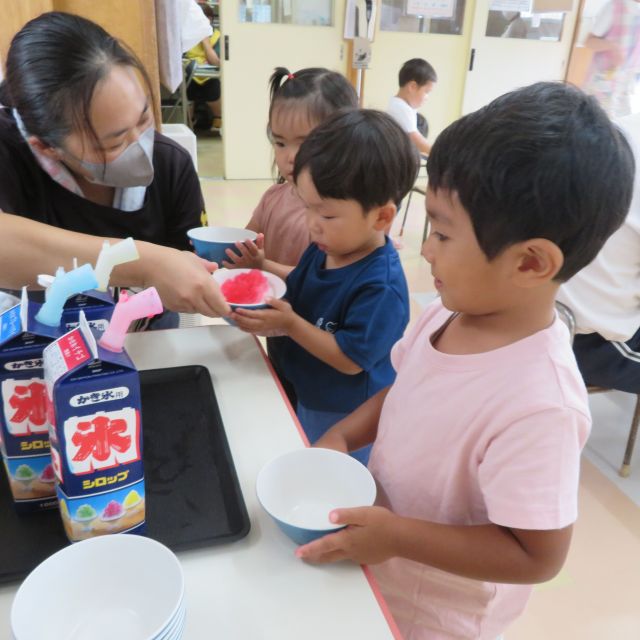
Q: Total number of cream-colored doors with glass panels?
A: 3